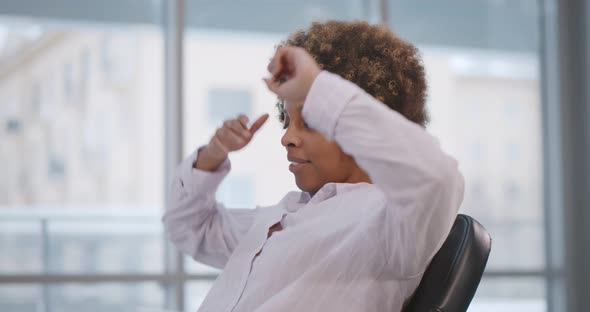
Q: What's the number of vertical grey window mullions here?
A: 3